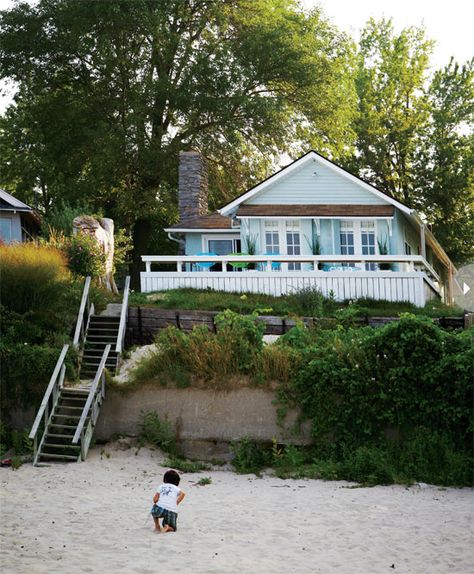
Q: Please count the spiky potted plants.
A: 3